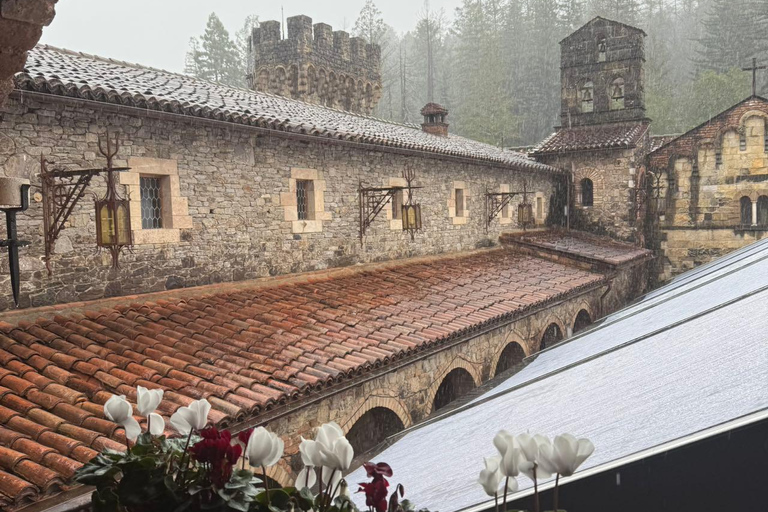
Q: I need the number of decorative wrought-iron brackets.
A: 3